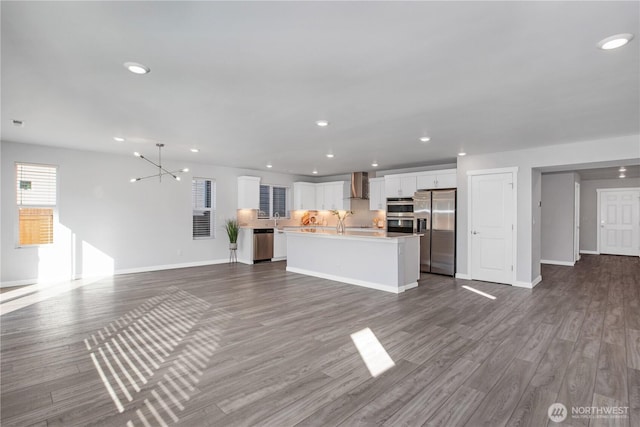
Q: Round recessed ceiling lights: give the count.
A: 13